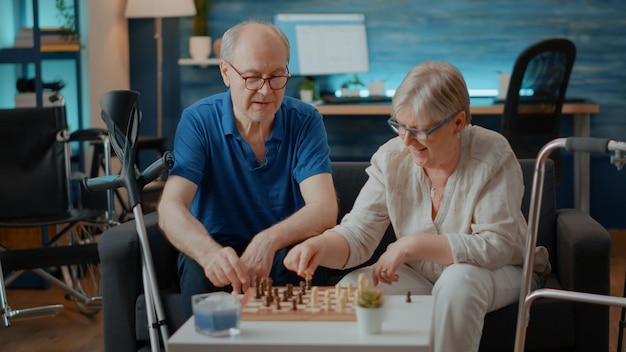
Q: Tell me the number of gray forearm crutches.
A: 2